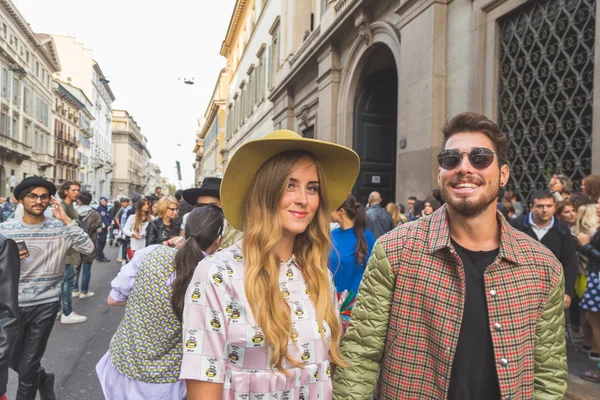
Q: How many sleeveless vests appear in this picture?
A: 1